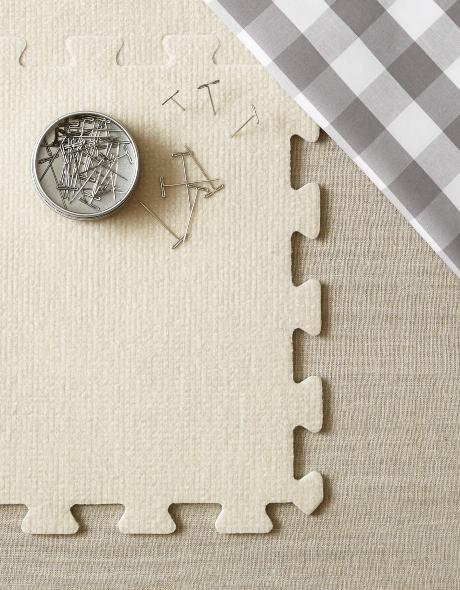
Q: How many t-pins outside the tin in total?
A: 8